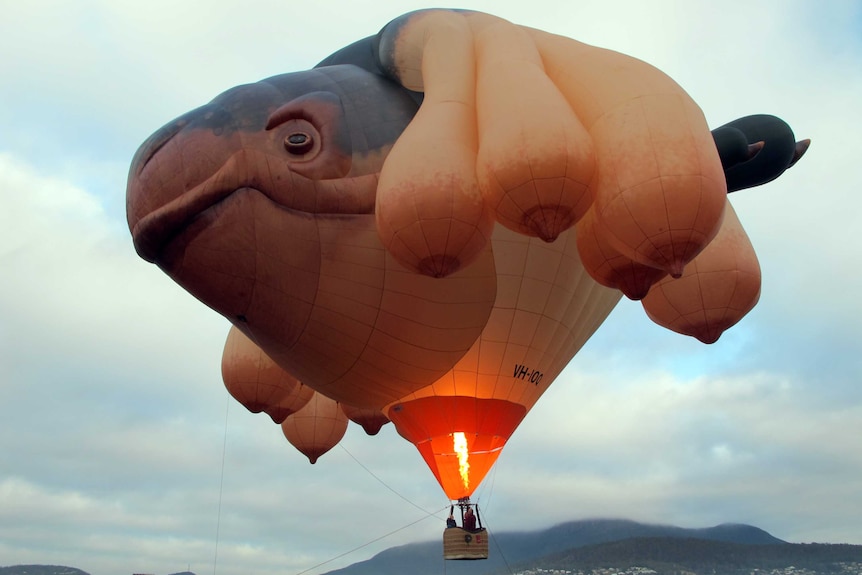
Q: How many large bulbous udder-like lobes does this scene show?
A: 9